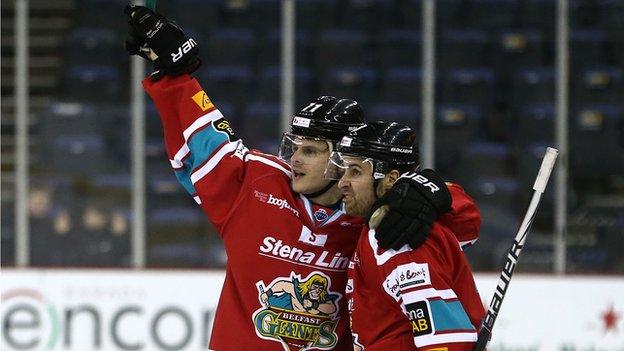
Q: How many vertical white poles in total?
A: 5